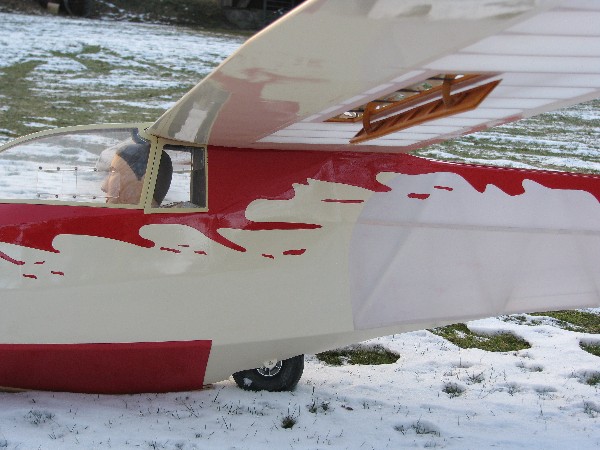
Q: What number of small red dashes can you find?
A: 11